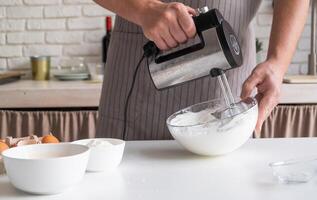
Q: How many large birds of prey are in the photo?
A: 0